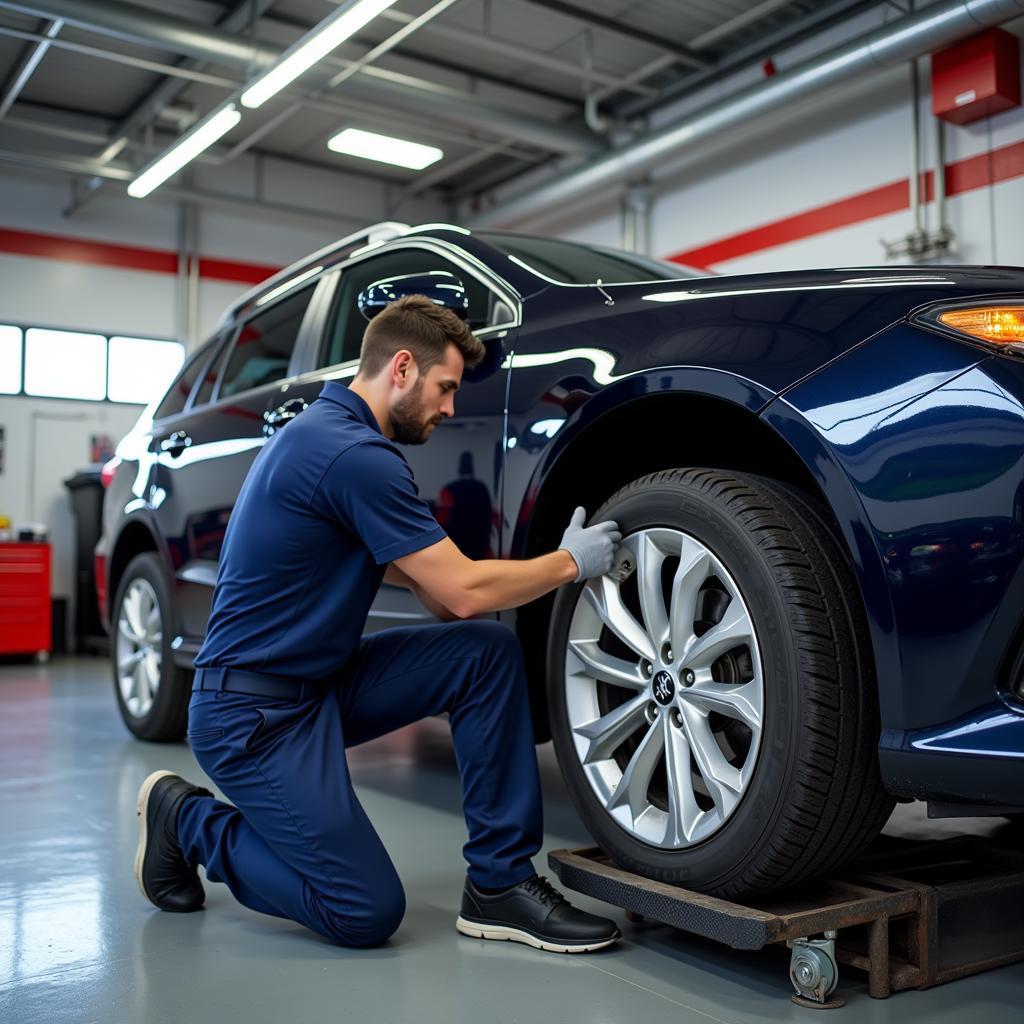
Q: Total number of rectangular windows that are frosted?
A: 3